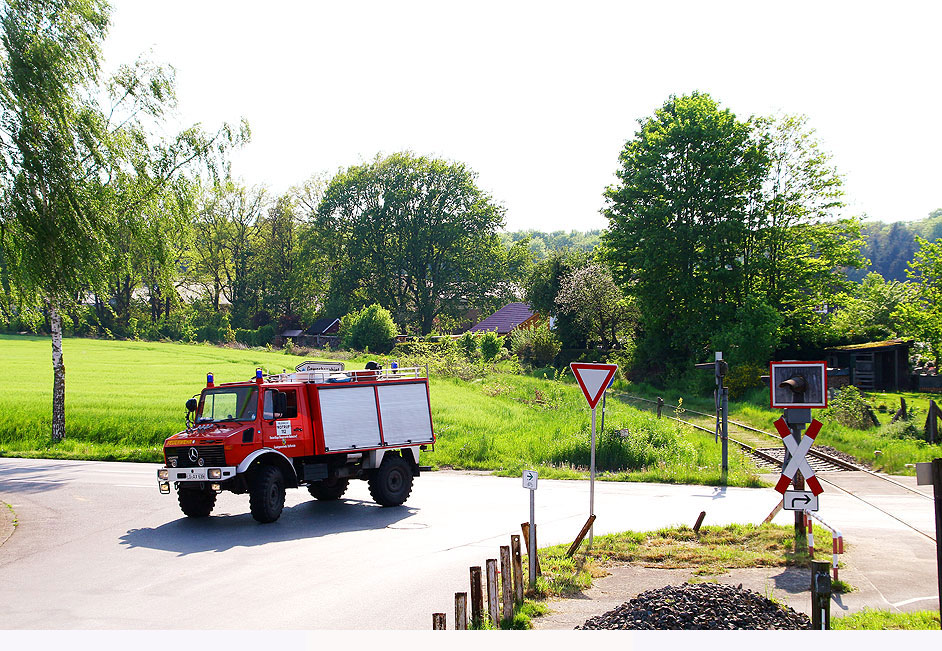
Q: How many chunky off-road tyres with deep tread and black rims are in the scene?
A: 4